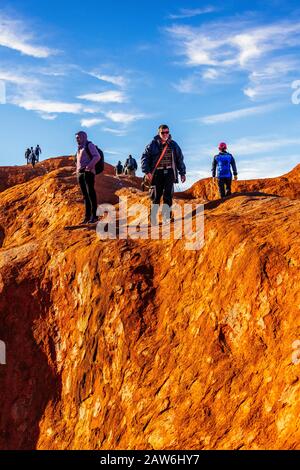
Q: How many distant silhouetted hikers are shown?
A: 5